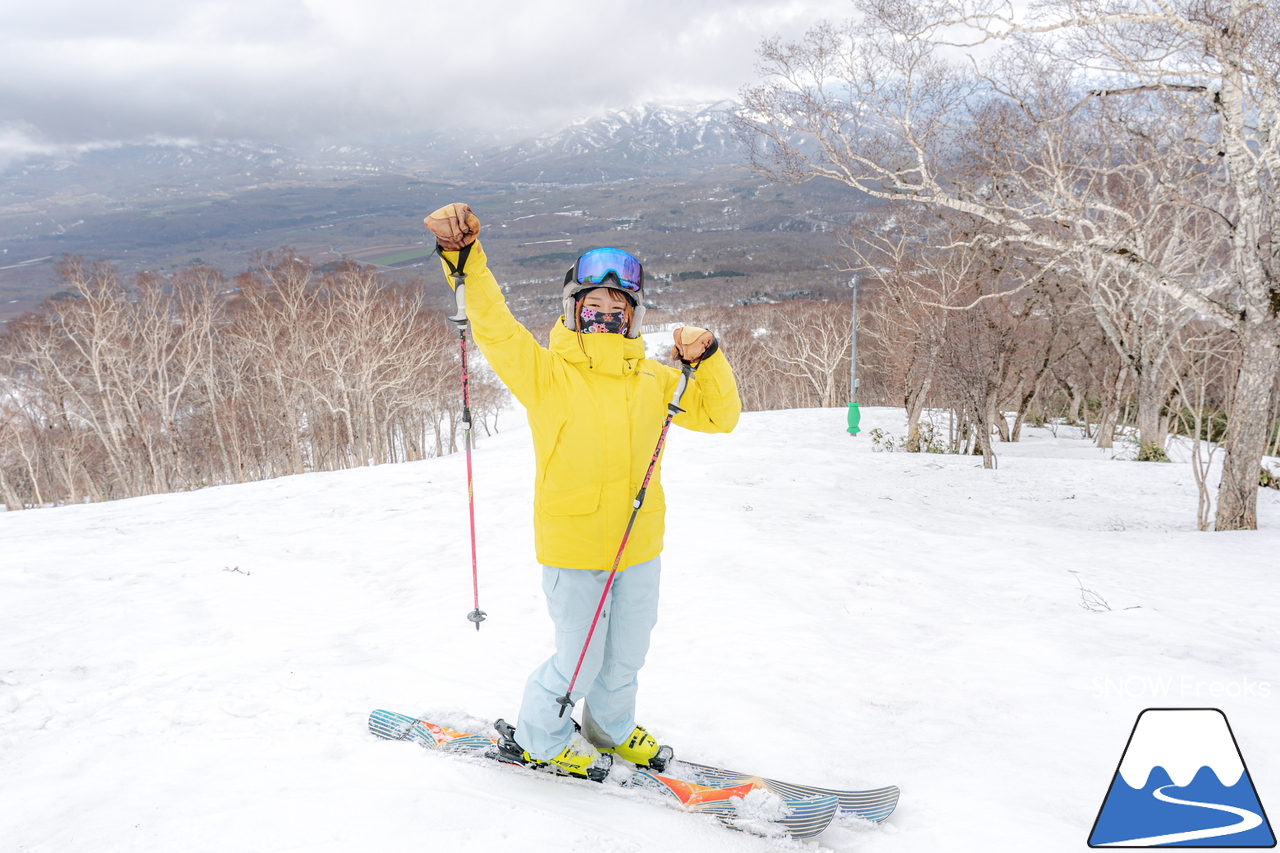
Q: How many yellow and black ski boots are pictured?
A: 2